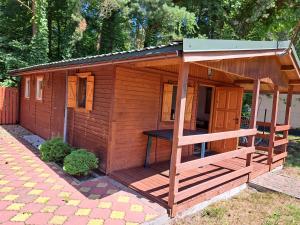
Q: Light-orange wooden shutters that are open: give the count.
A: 4